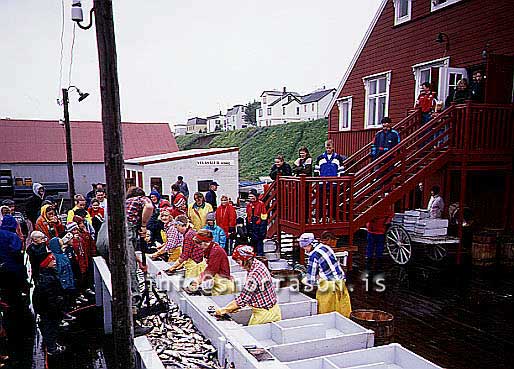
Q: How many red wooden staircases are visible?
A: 1